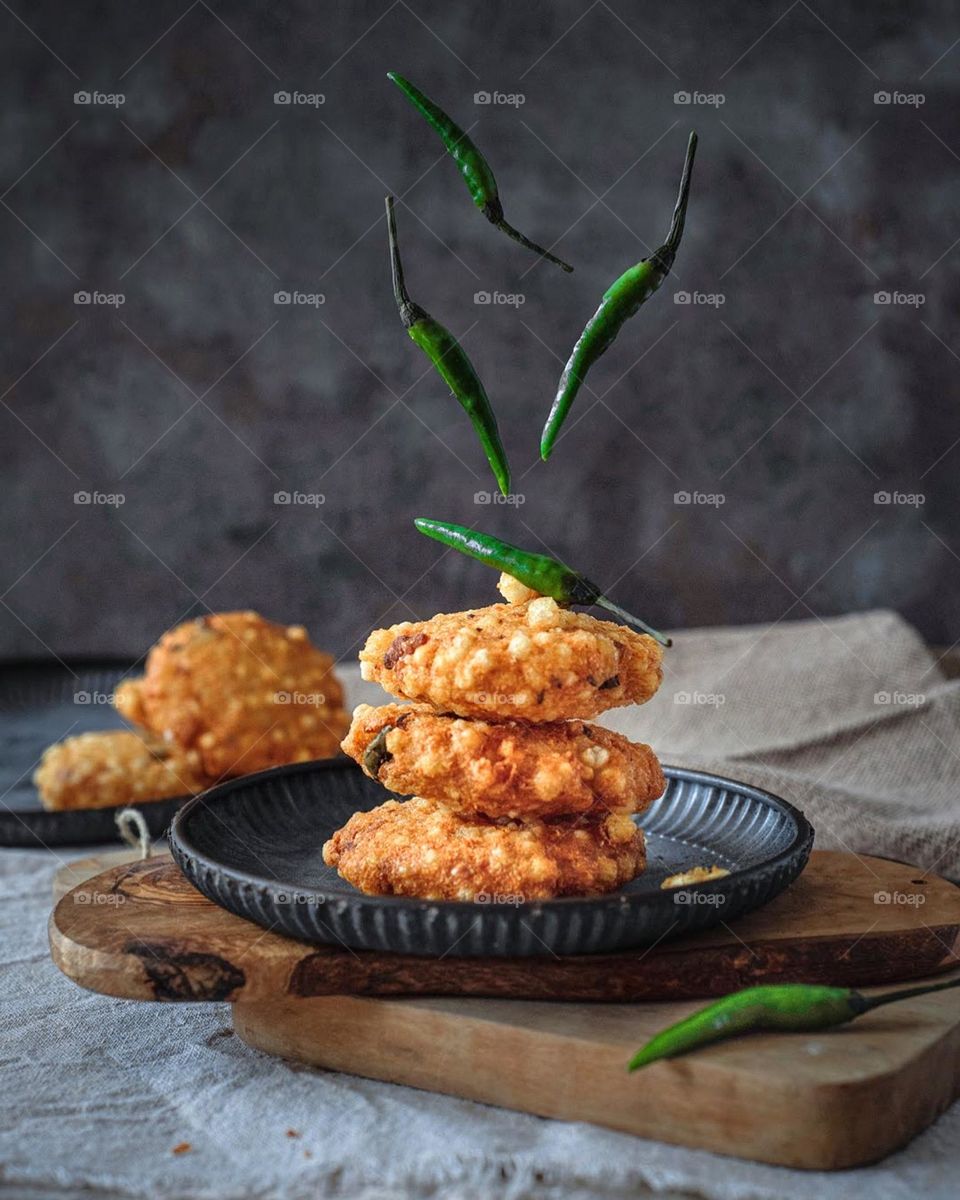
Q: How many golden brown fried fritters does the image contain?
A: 5